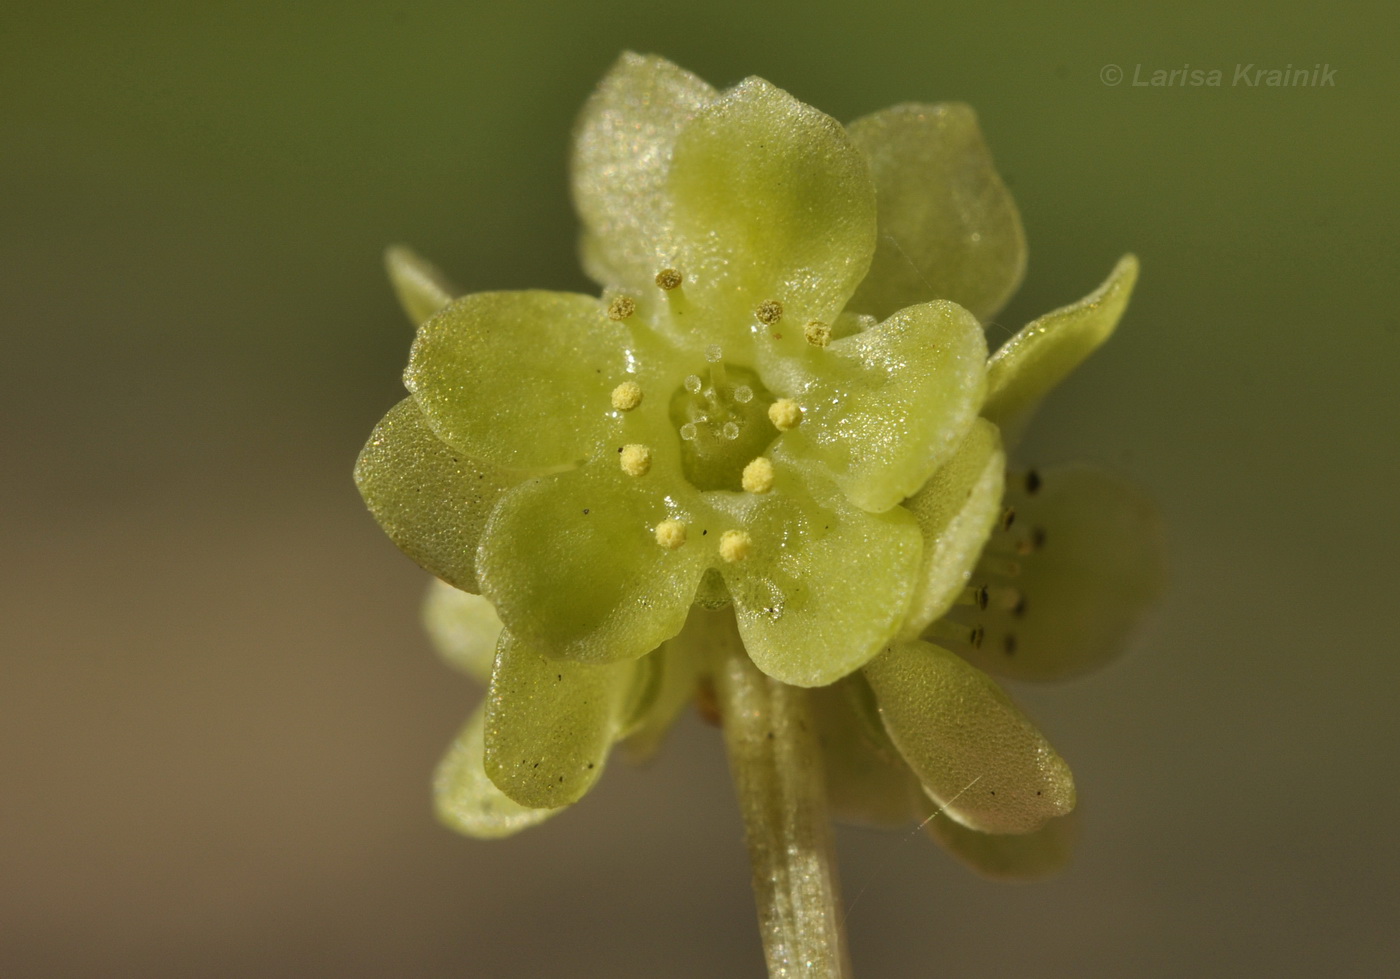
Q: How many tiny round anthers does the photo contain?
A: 10